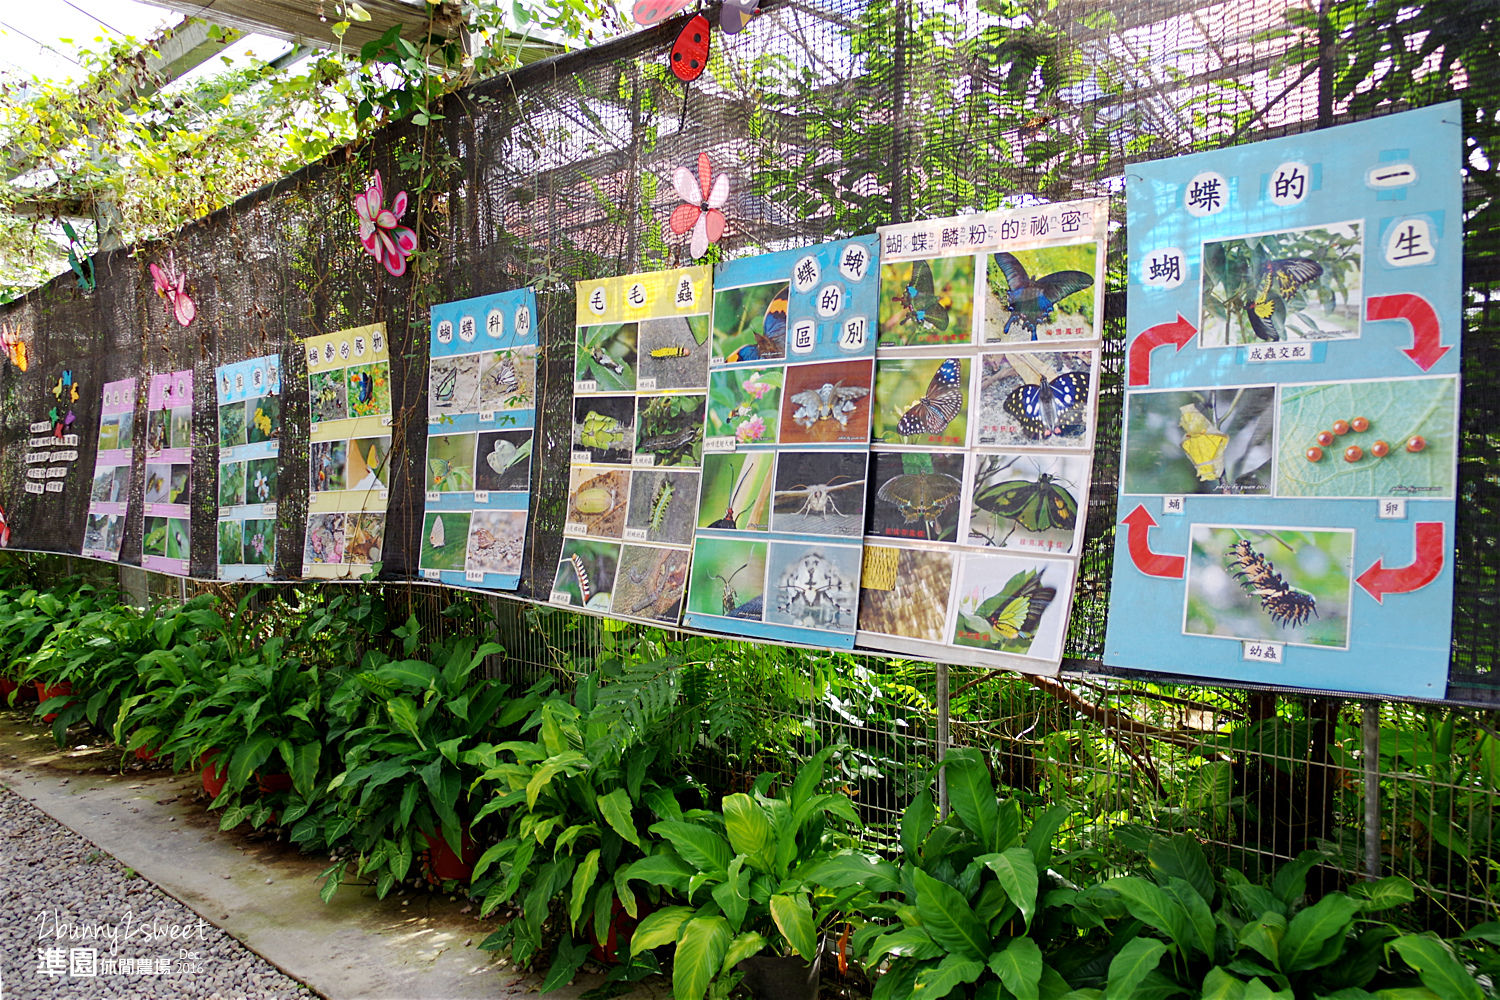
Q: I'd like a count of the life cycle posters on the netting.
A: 1